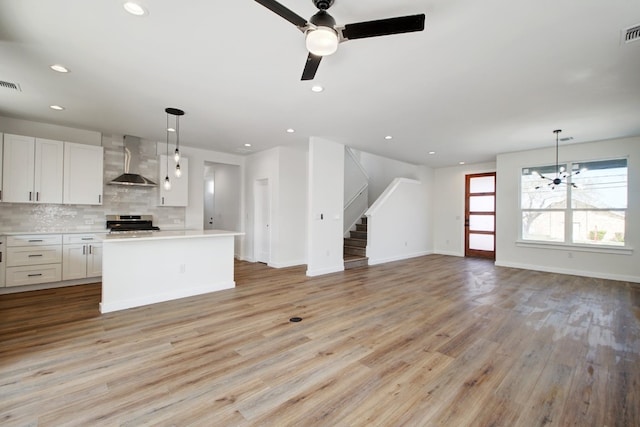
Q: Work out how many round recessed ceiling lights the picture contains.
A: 10